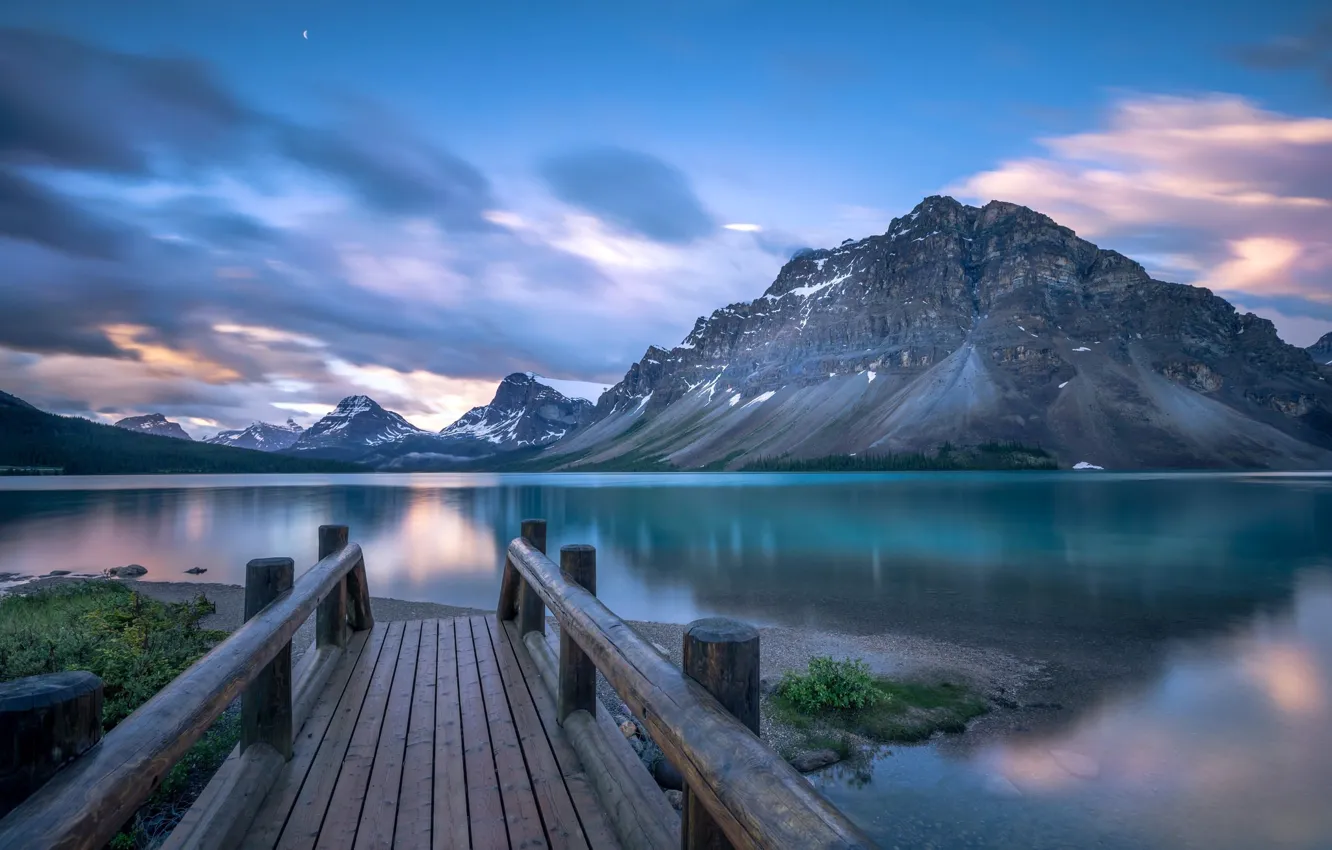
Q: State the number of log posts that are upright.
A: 6